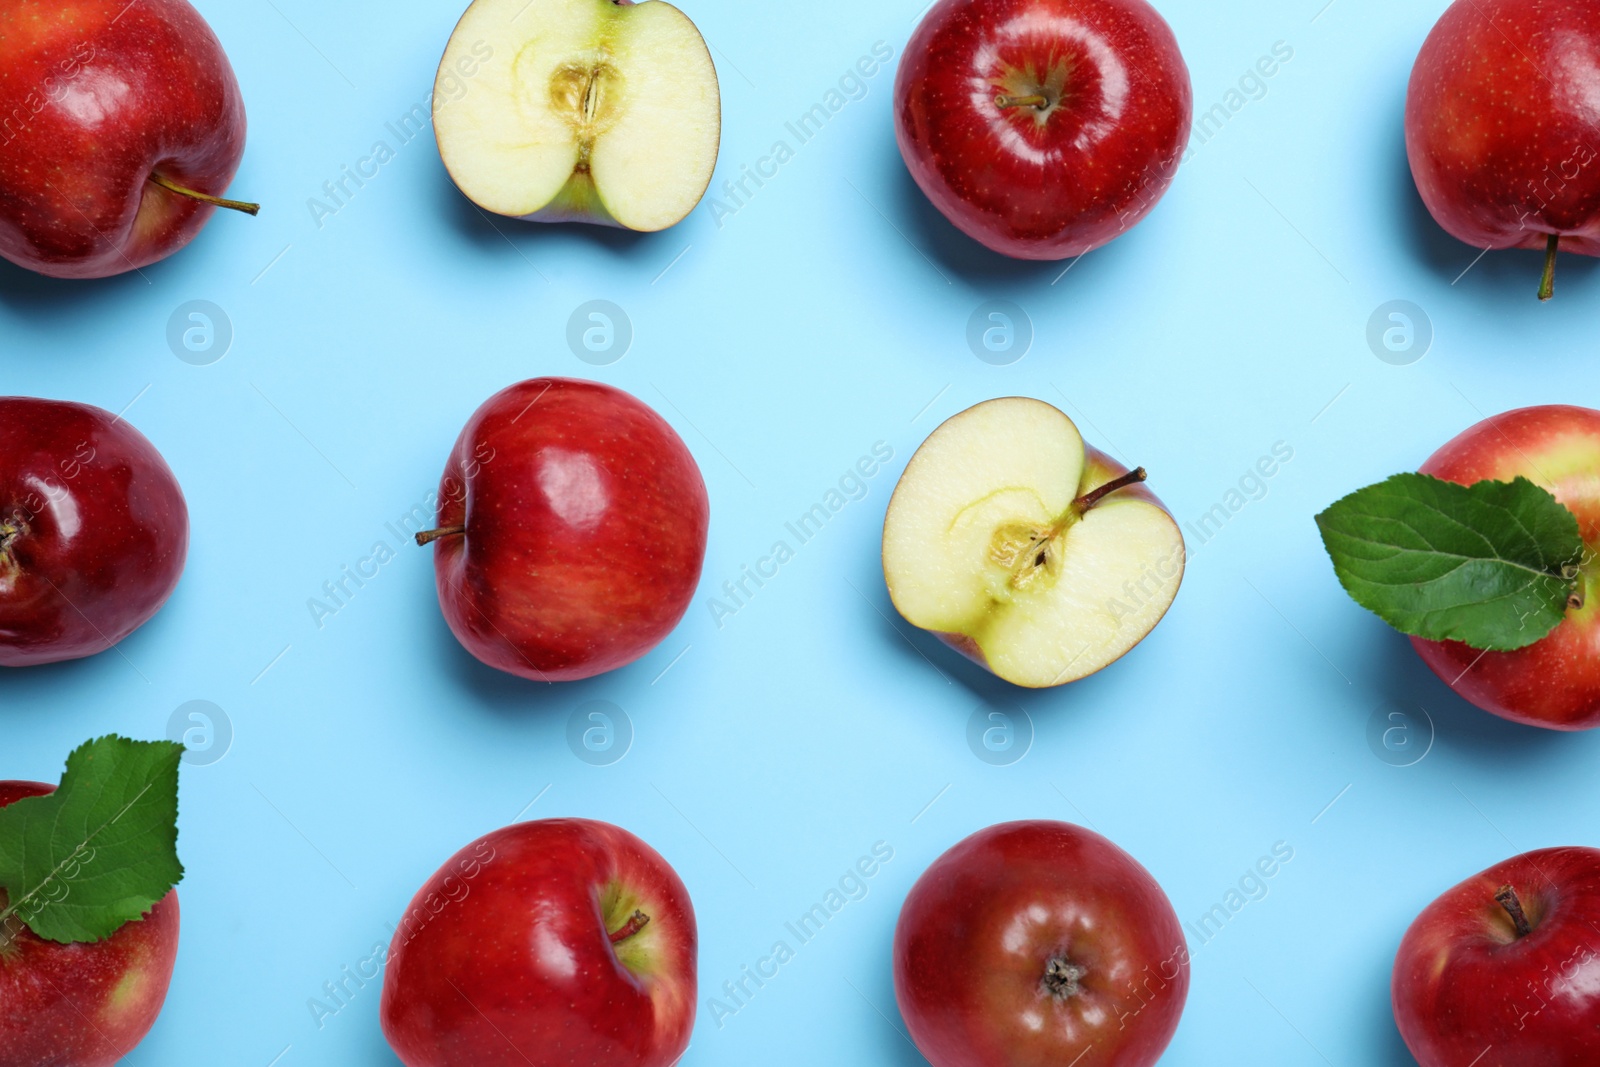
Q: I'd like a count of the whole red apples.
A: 10